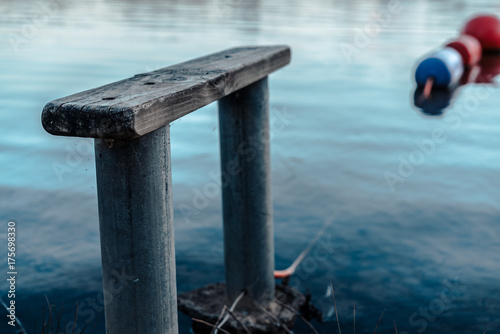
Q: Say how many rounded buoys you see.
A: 3